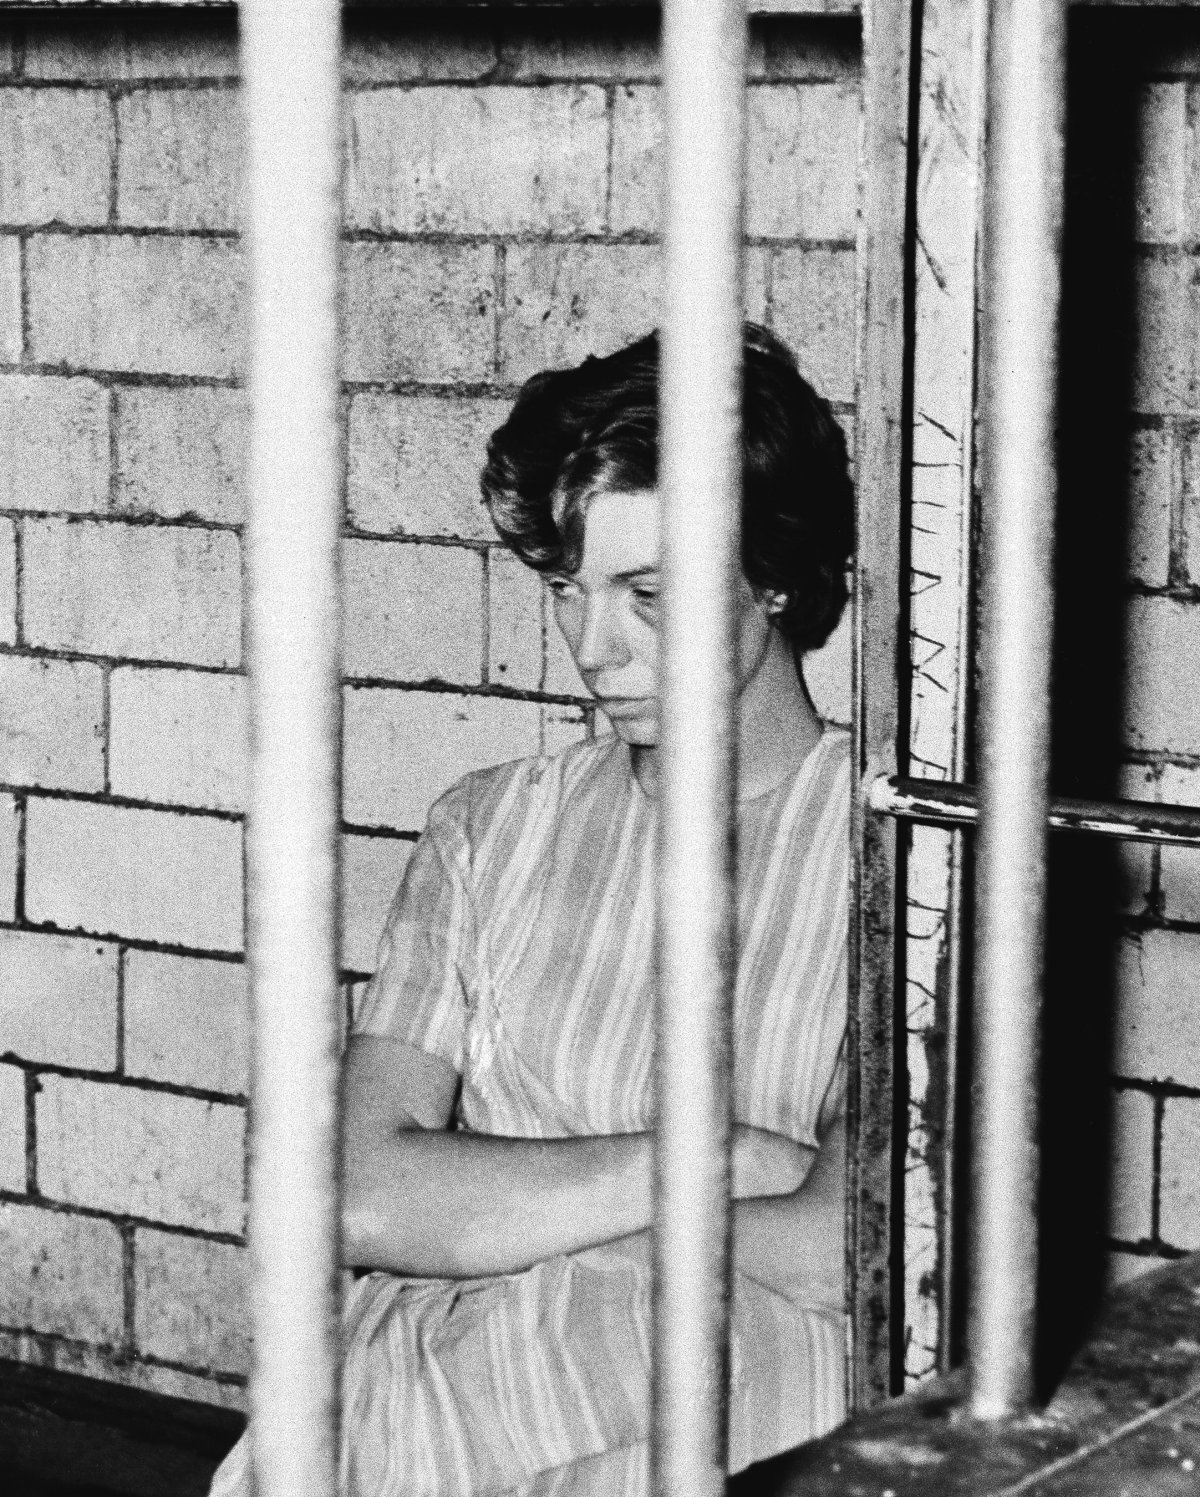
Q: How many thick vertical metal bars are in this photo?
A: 3